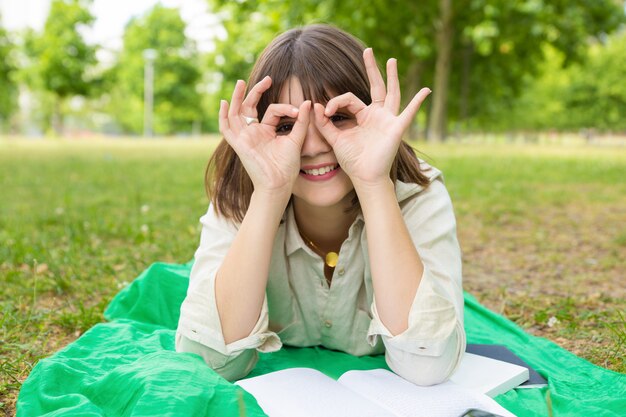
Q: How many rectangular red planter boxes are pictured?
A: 0